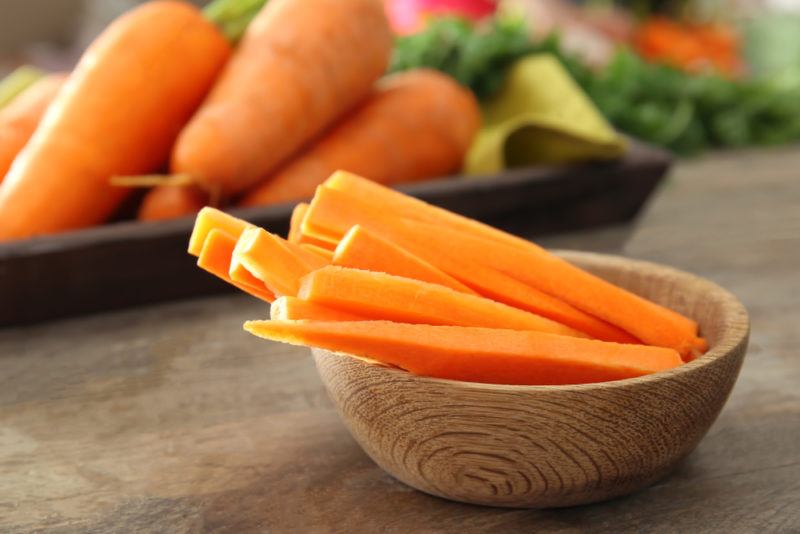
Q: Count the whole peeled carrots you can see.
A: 0